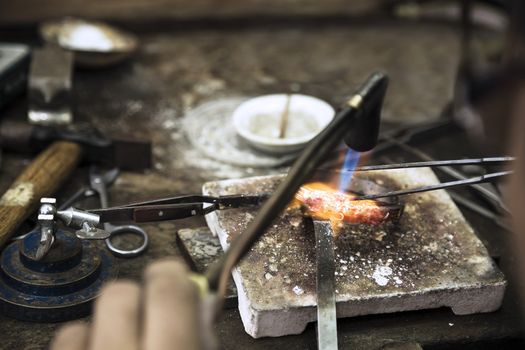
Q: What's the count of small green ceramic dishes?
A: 0